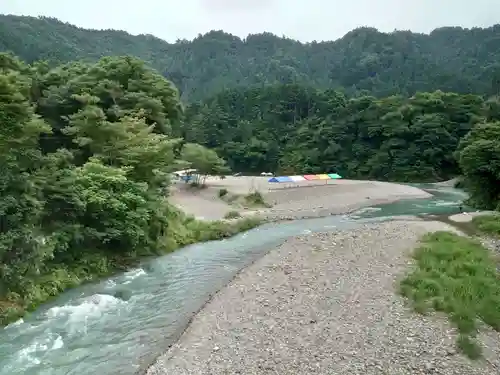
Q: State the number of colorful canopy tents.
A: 5